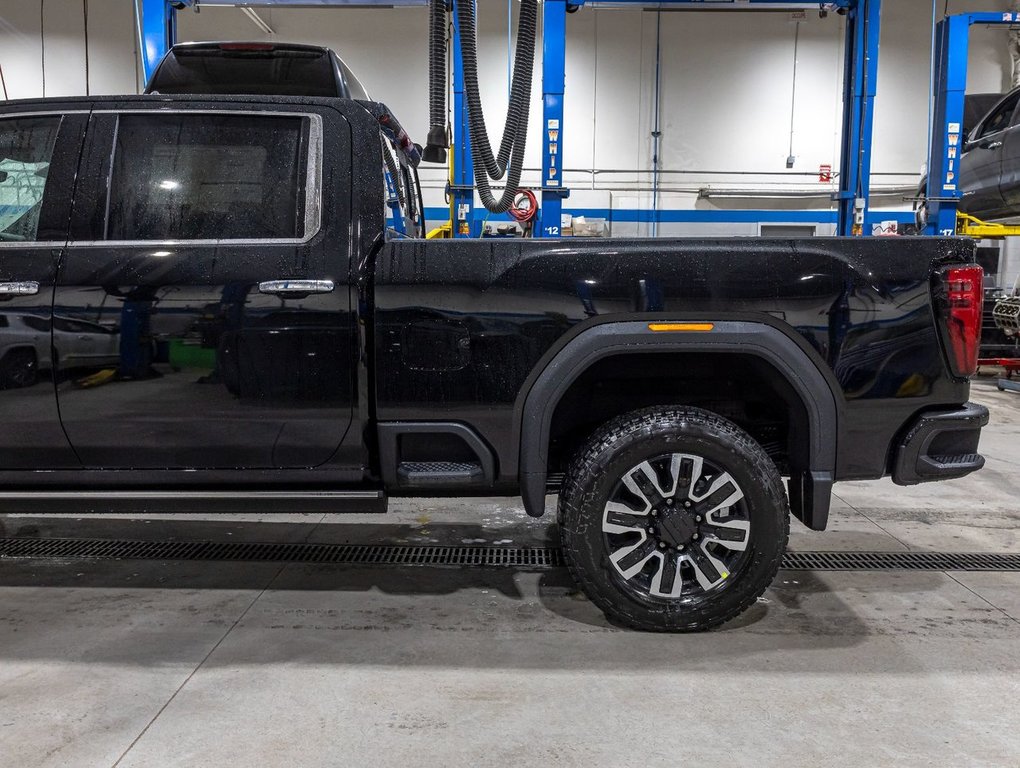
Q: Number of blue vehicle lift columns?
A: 5